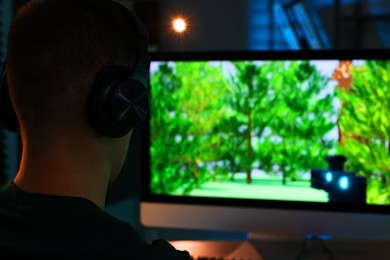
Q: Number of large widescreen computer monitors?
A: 1